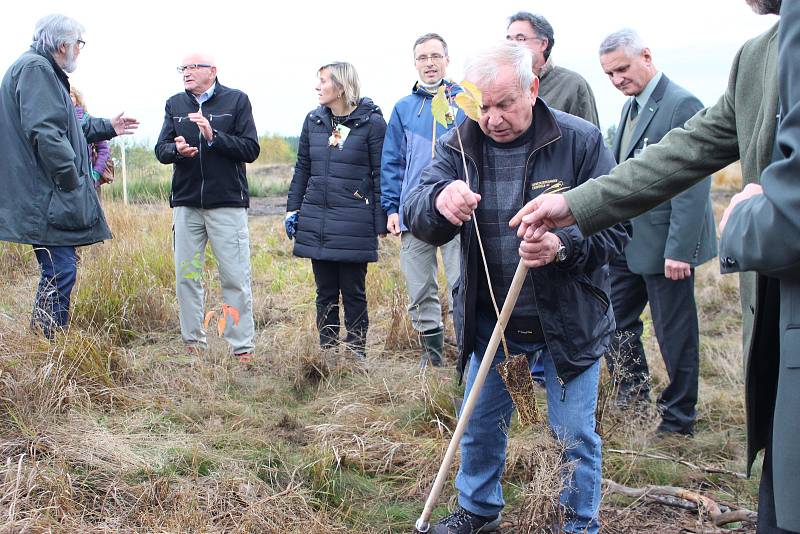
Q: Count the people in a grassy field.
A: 10